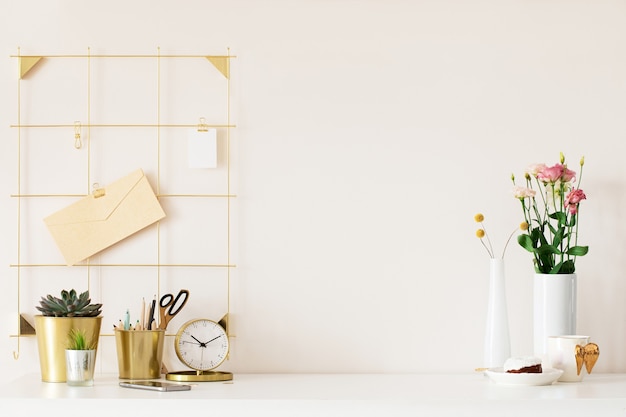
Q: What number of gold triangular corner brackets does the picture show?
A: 4